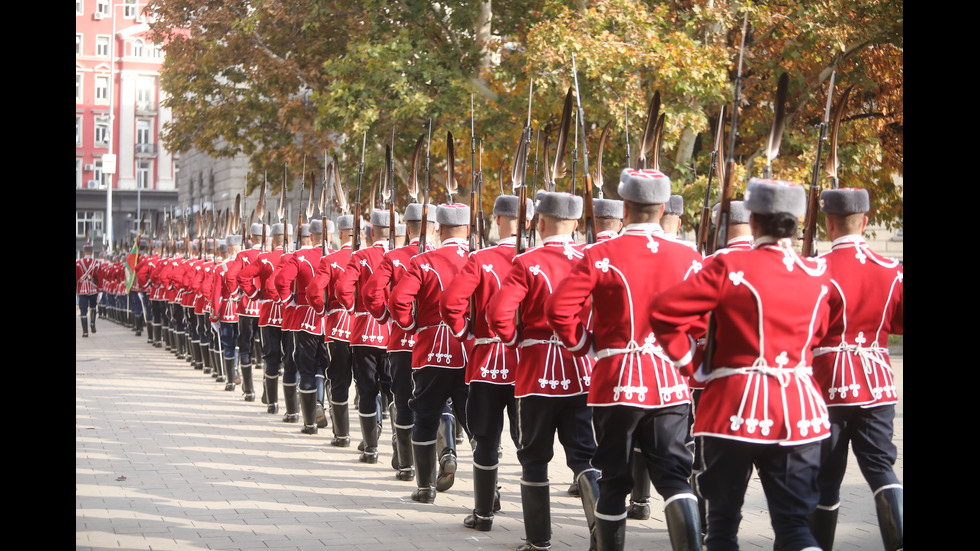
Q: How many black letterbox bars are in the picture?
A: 2